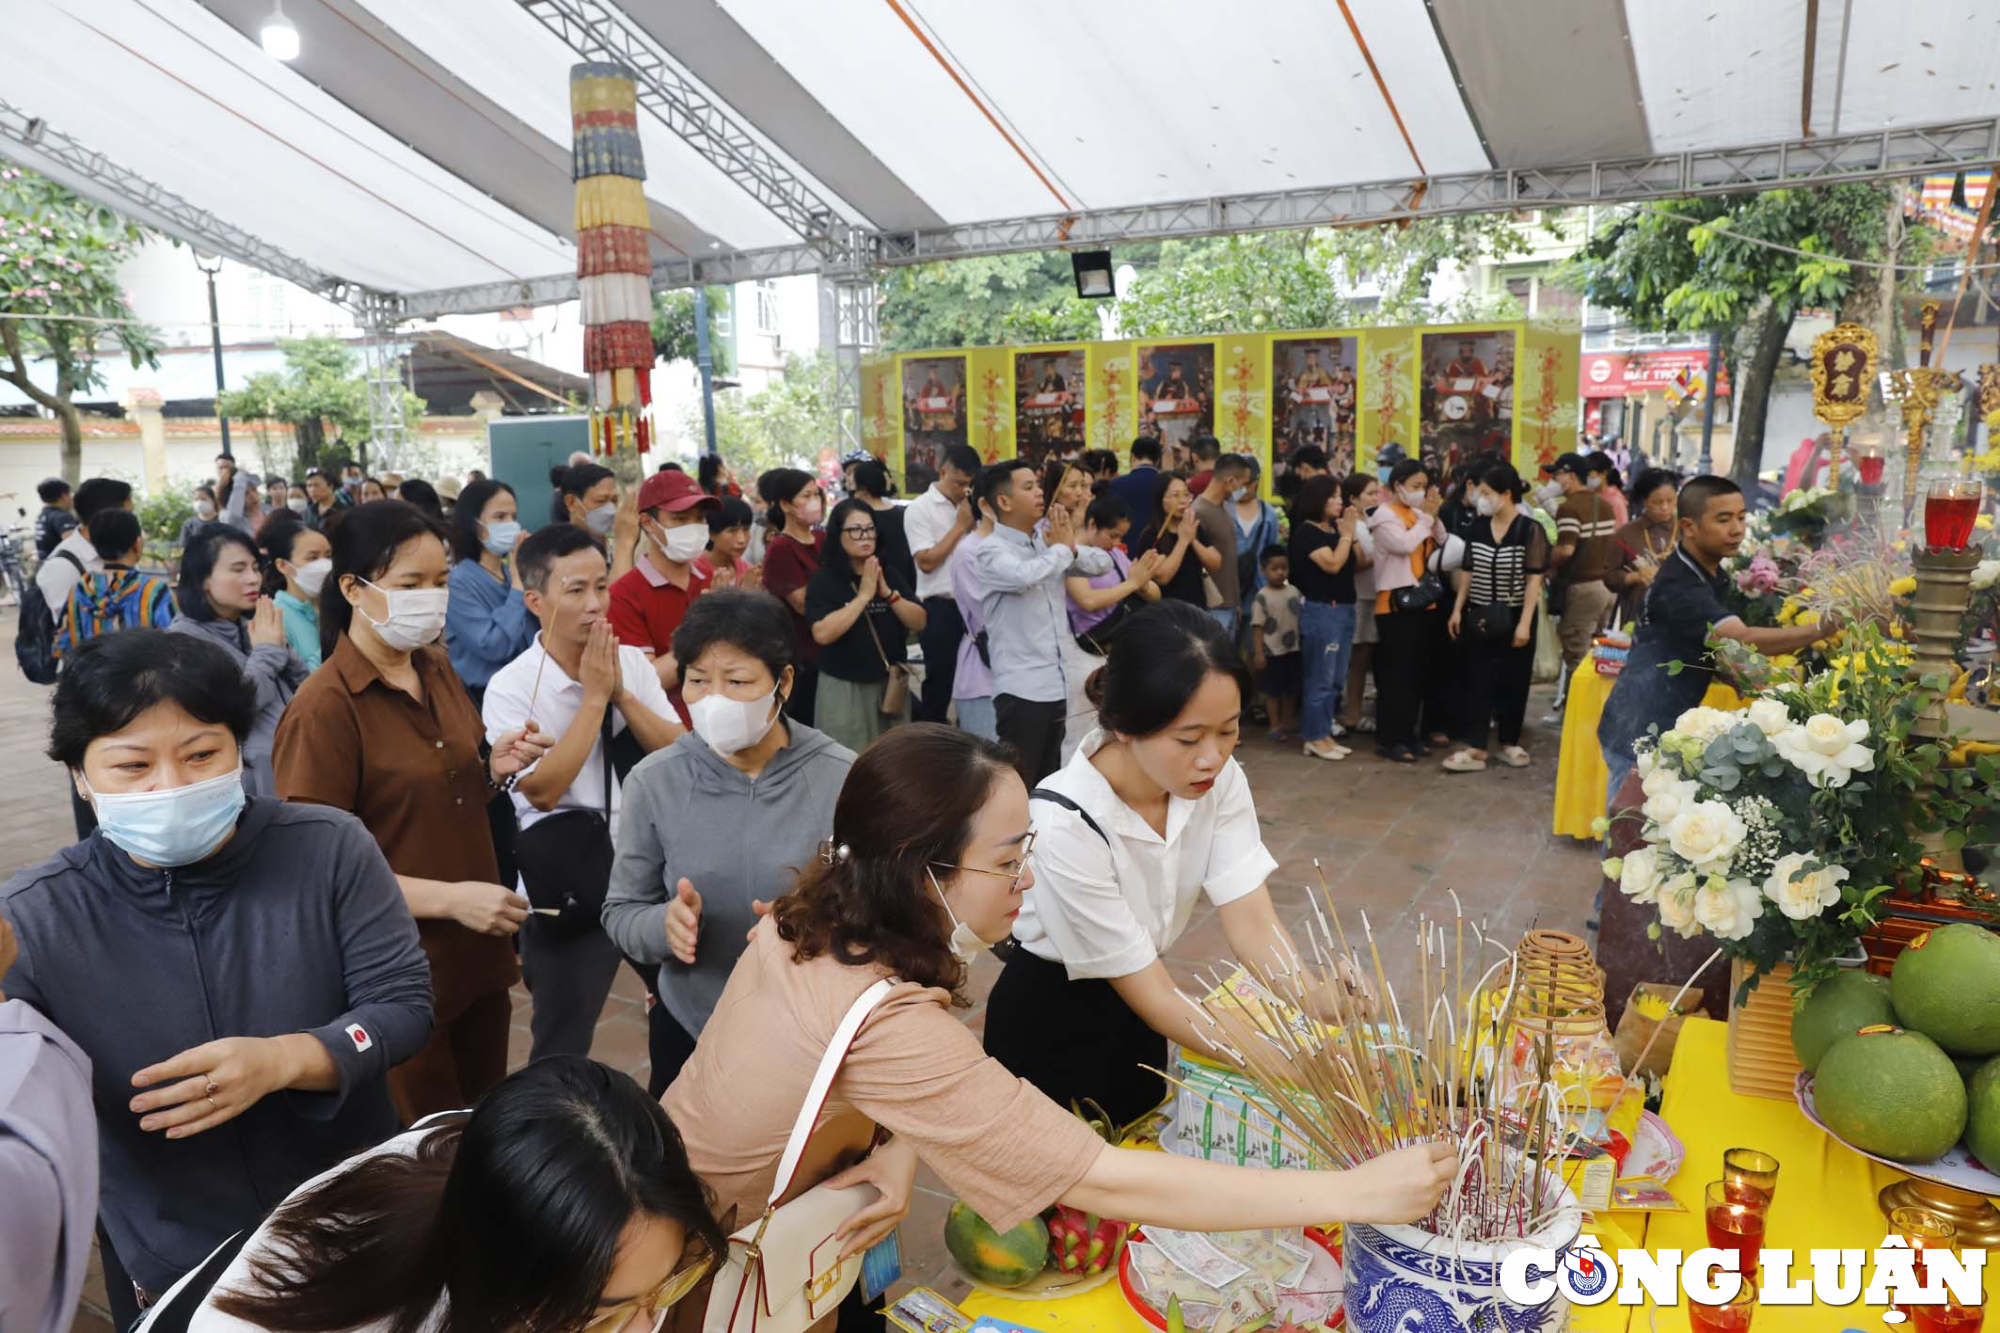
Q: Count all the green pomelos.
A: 4